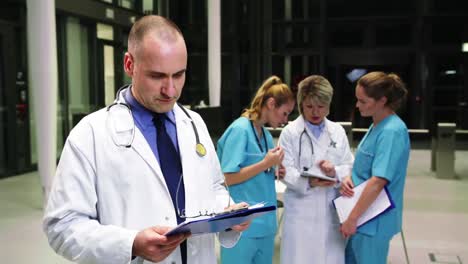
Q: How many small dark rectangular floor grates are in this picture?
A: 1